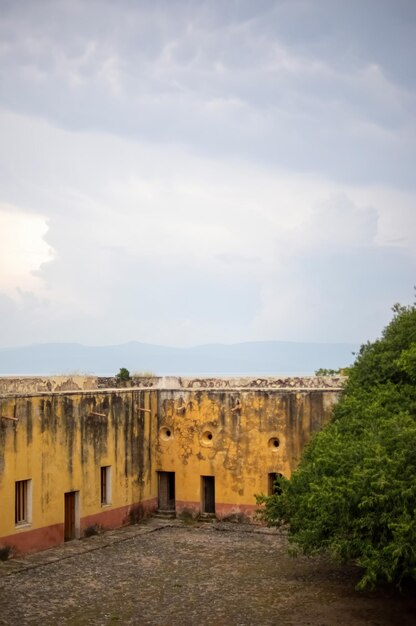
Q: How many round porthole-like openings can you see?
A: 3